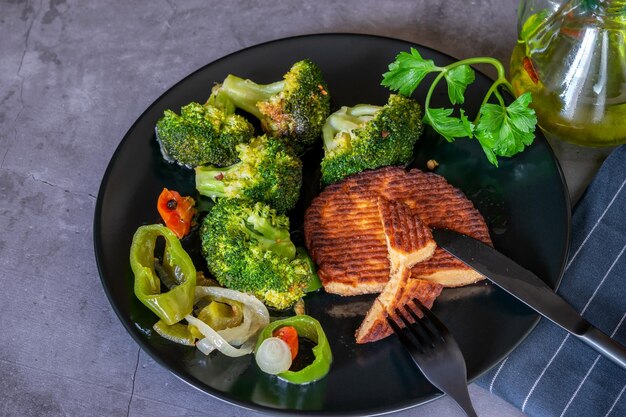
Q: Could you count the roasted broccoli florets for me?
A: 5